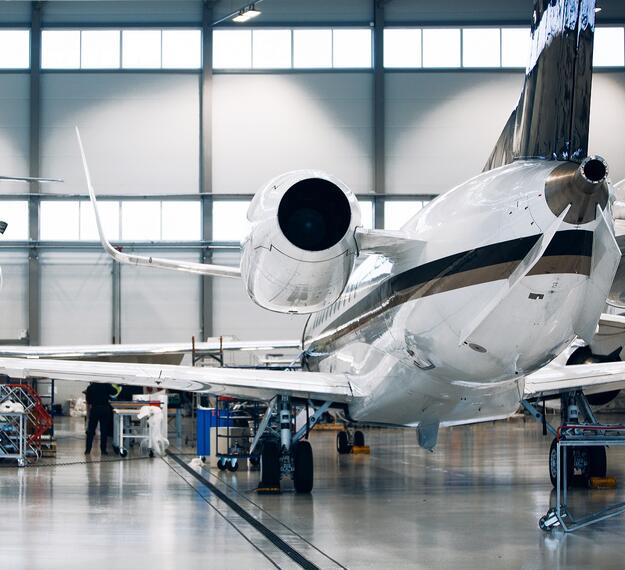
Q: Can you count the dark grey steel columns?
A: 3